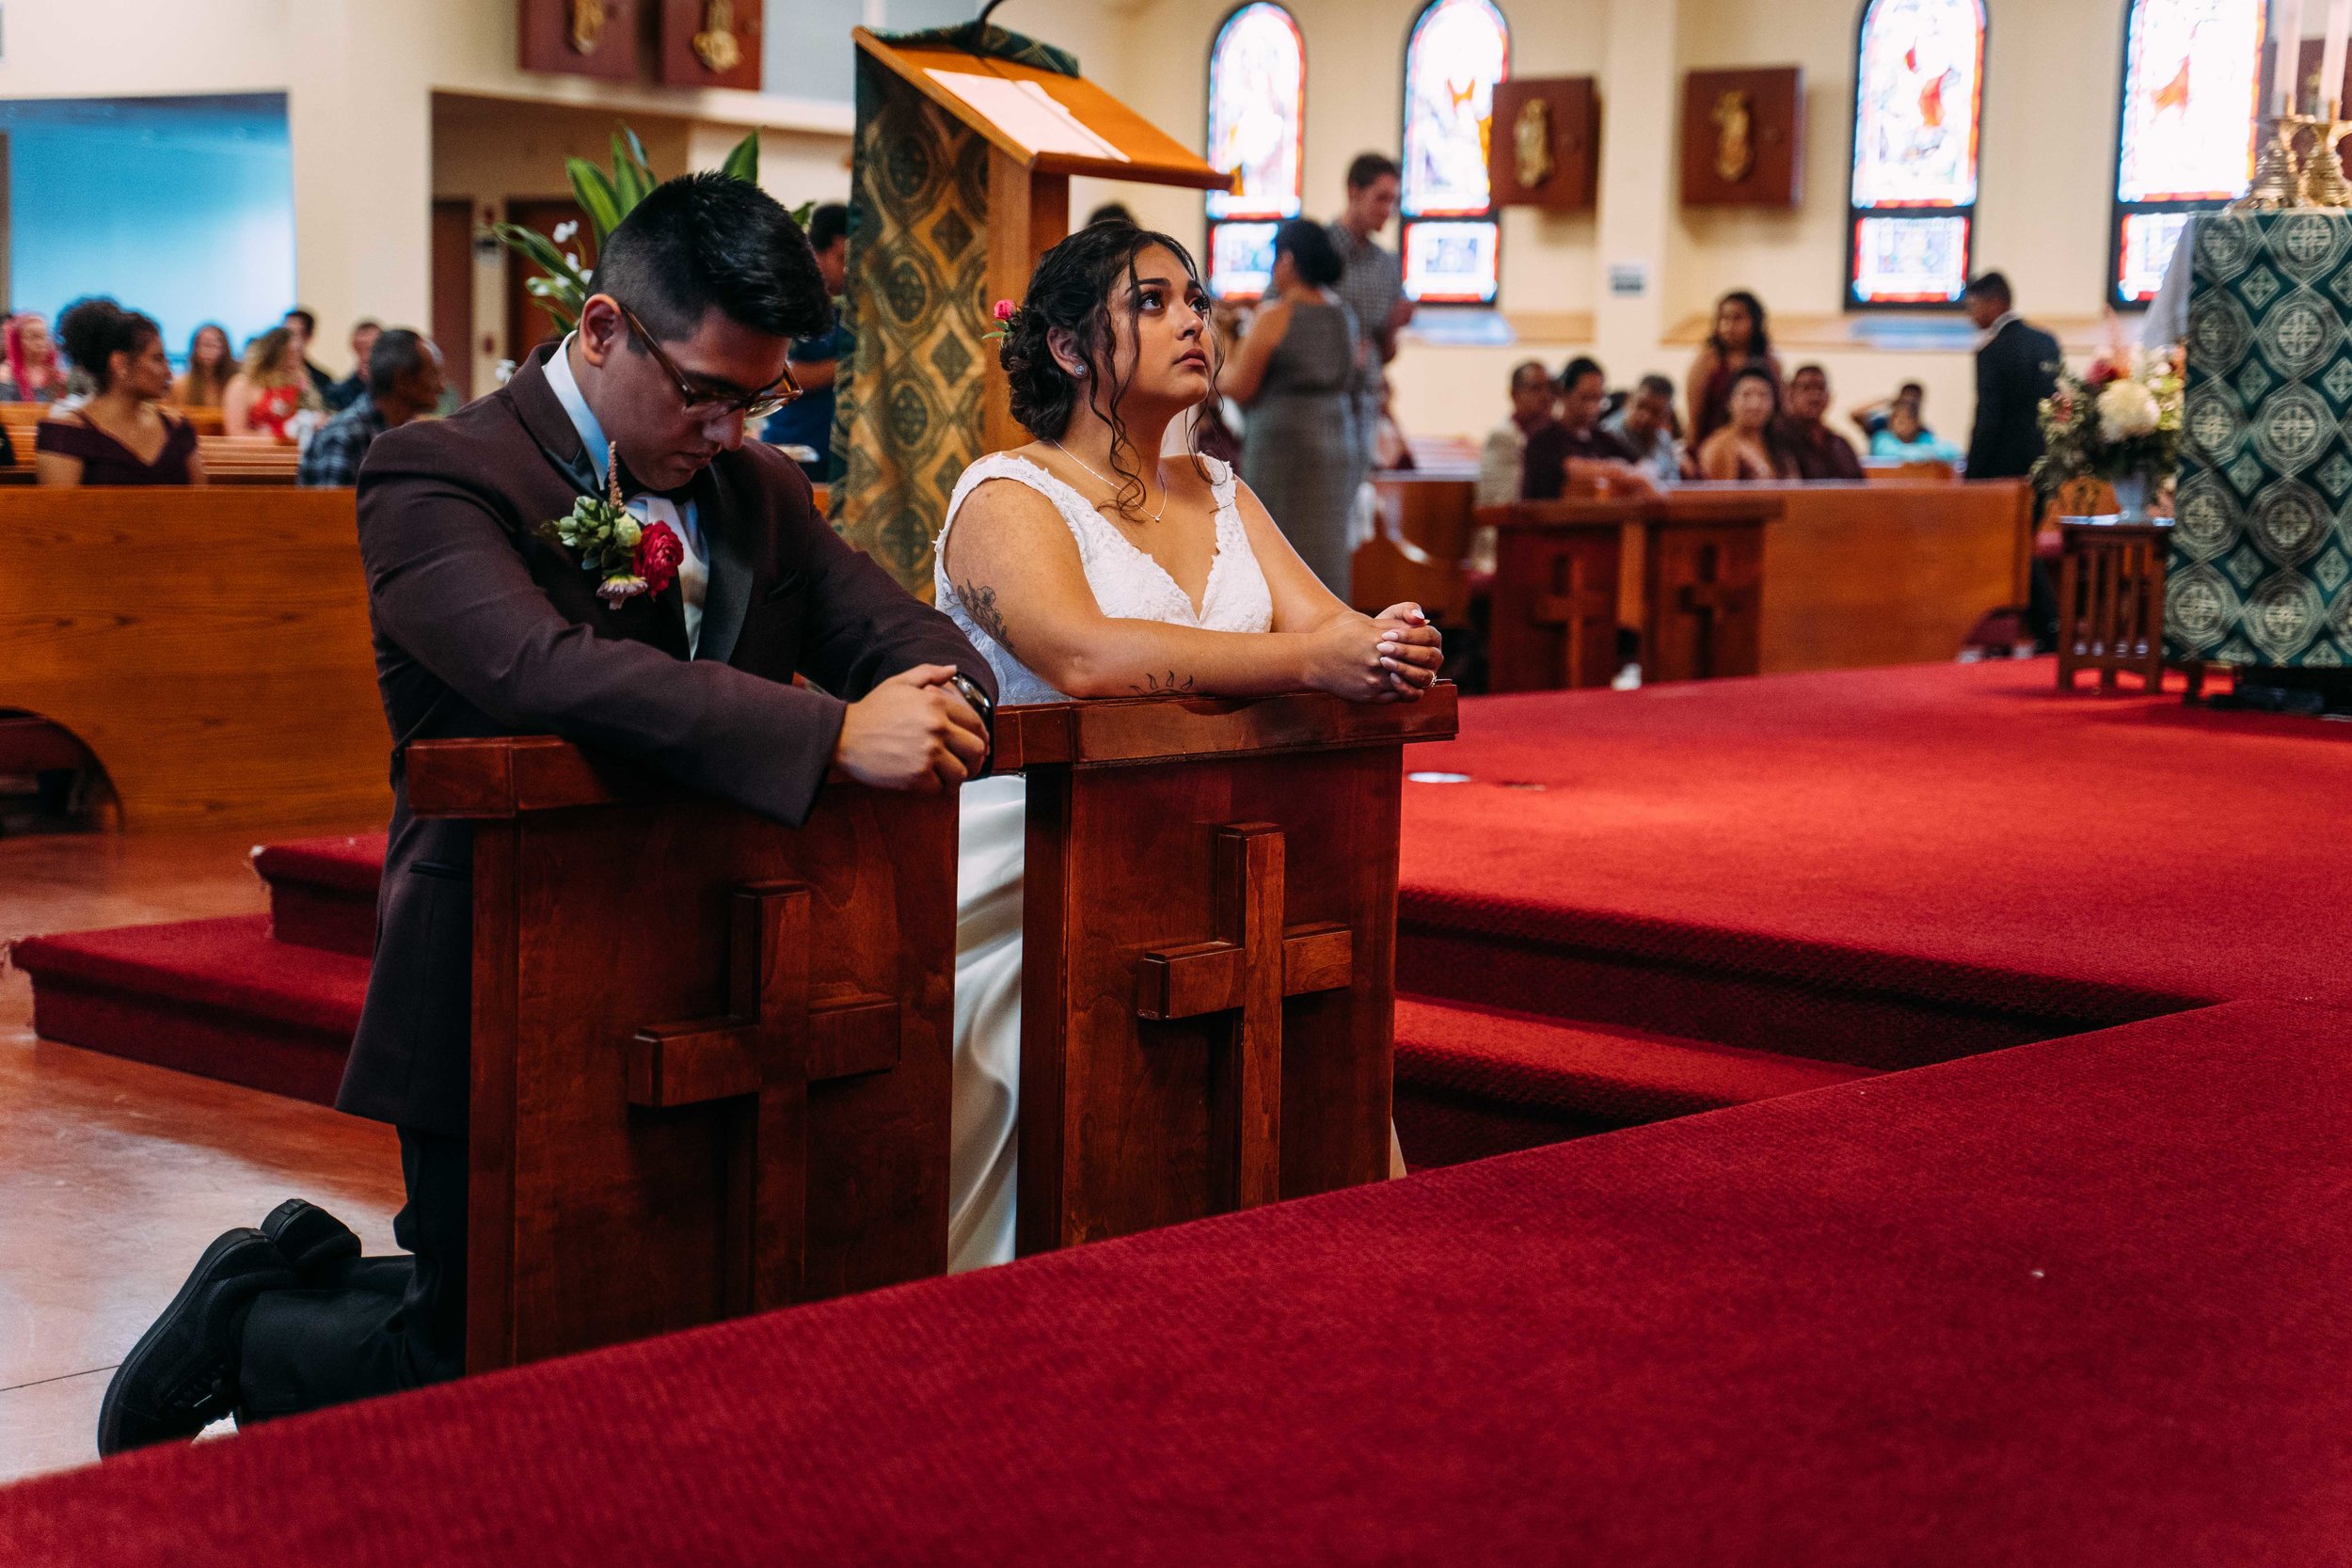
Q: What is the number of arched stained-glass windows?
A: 4